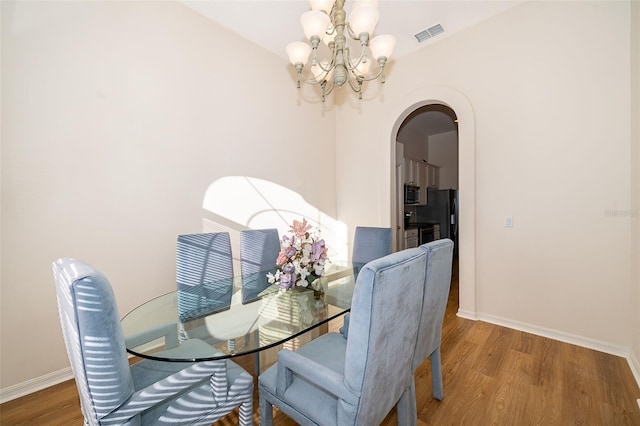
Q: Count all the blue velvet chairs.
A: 6